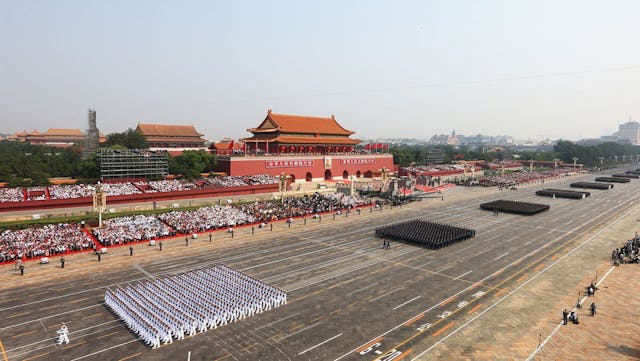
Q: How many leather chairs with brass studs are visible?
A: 0